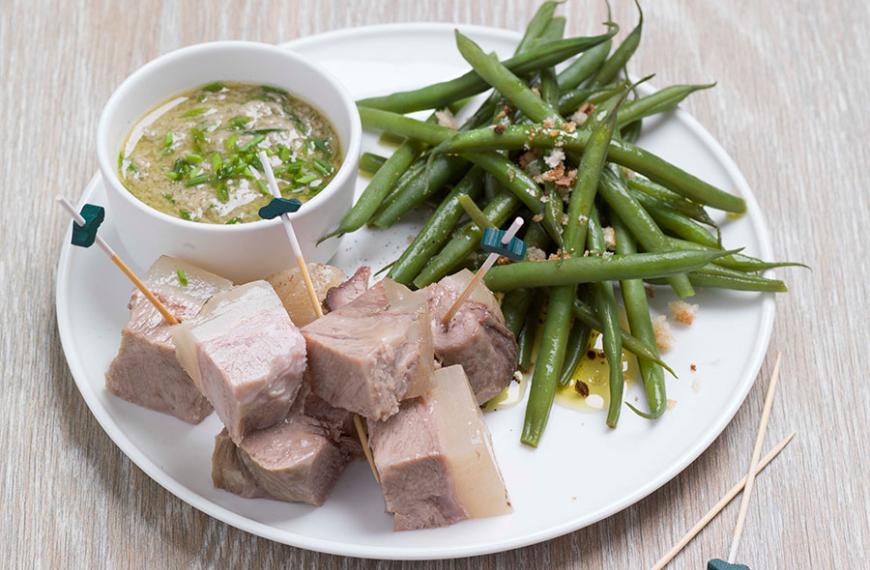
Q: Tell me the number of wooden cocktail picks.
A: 5